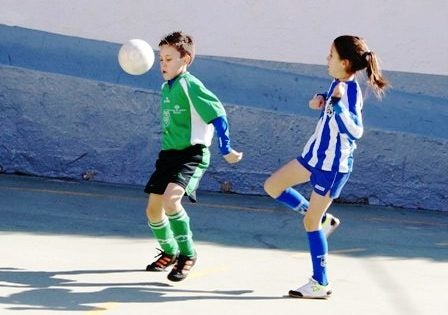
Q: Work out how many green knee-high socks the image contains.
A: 2